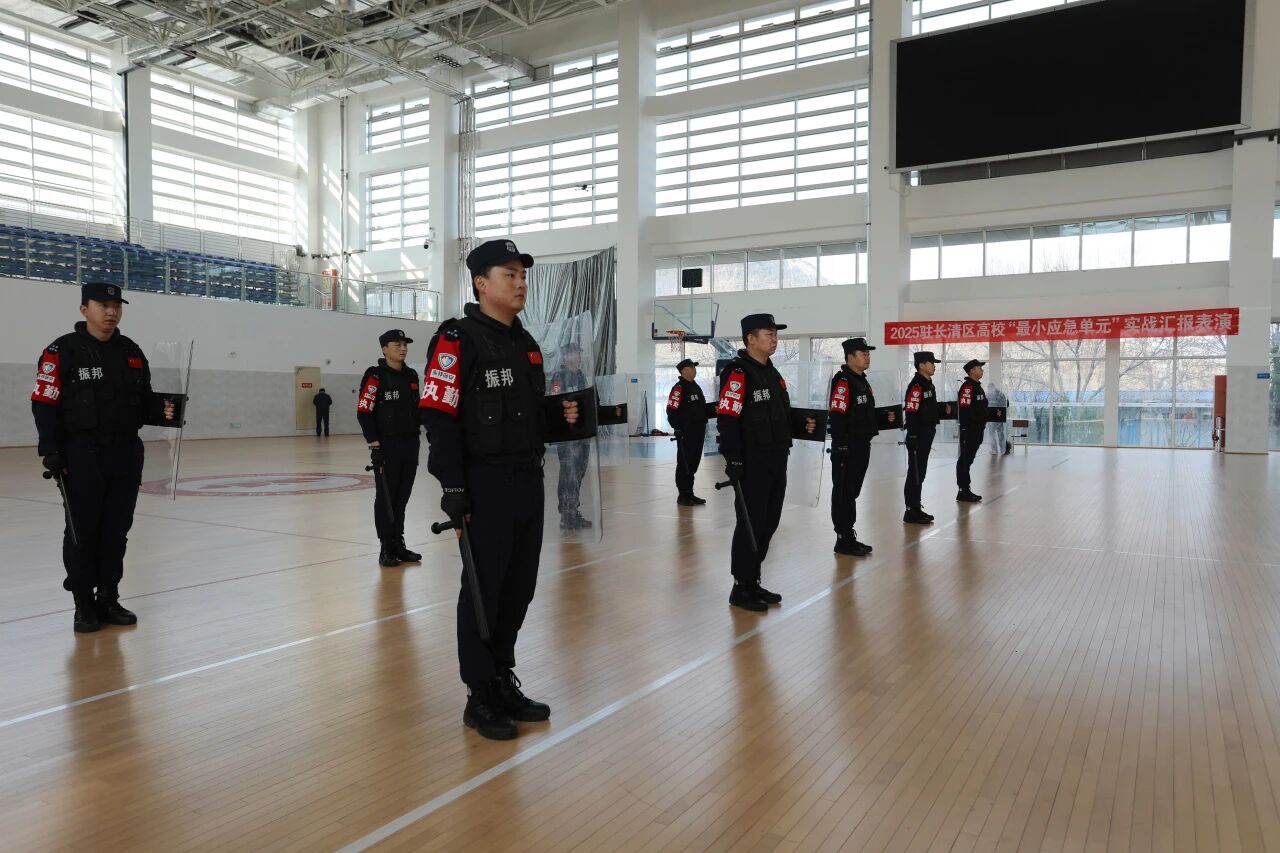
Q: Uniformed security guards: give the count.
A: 9